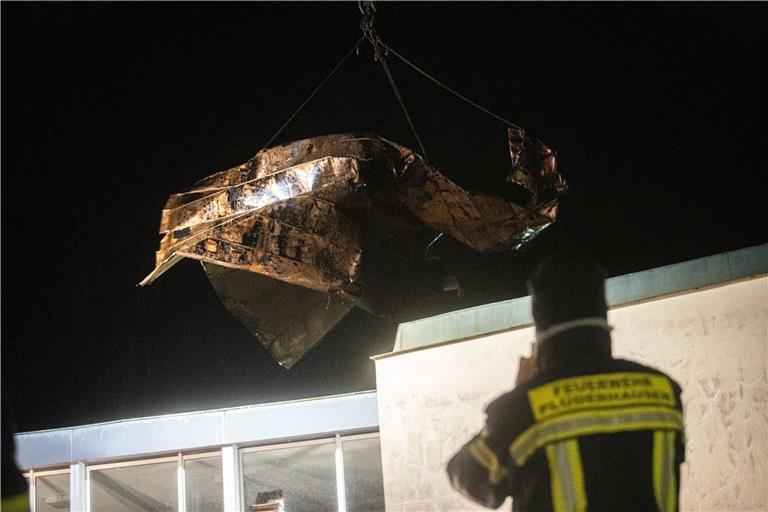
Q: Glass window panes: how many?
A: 5